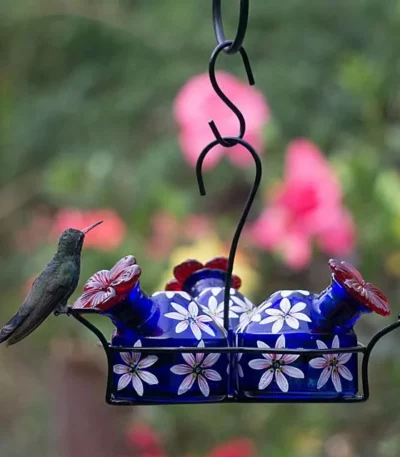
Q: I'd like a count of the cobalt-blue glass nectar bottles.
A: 3